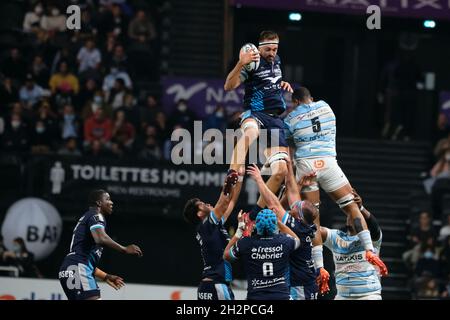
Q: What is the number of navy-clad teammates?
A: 5